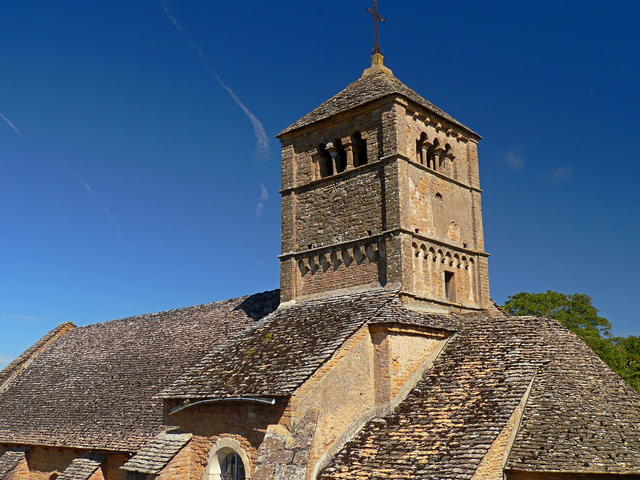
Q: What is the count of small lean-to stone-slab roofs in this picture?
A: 3